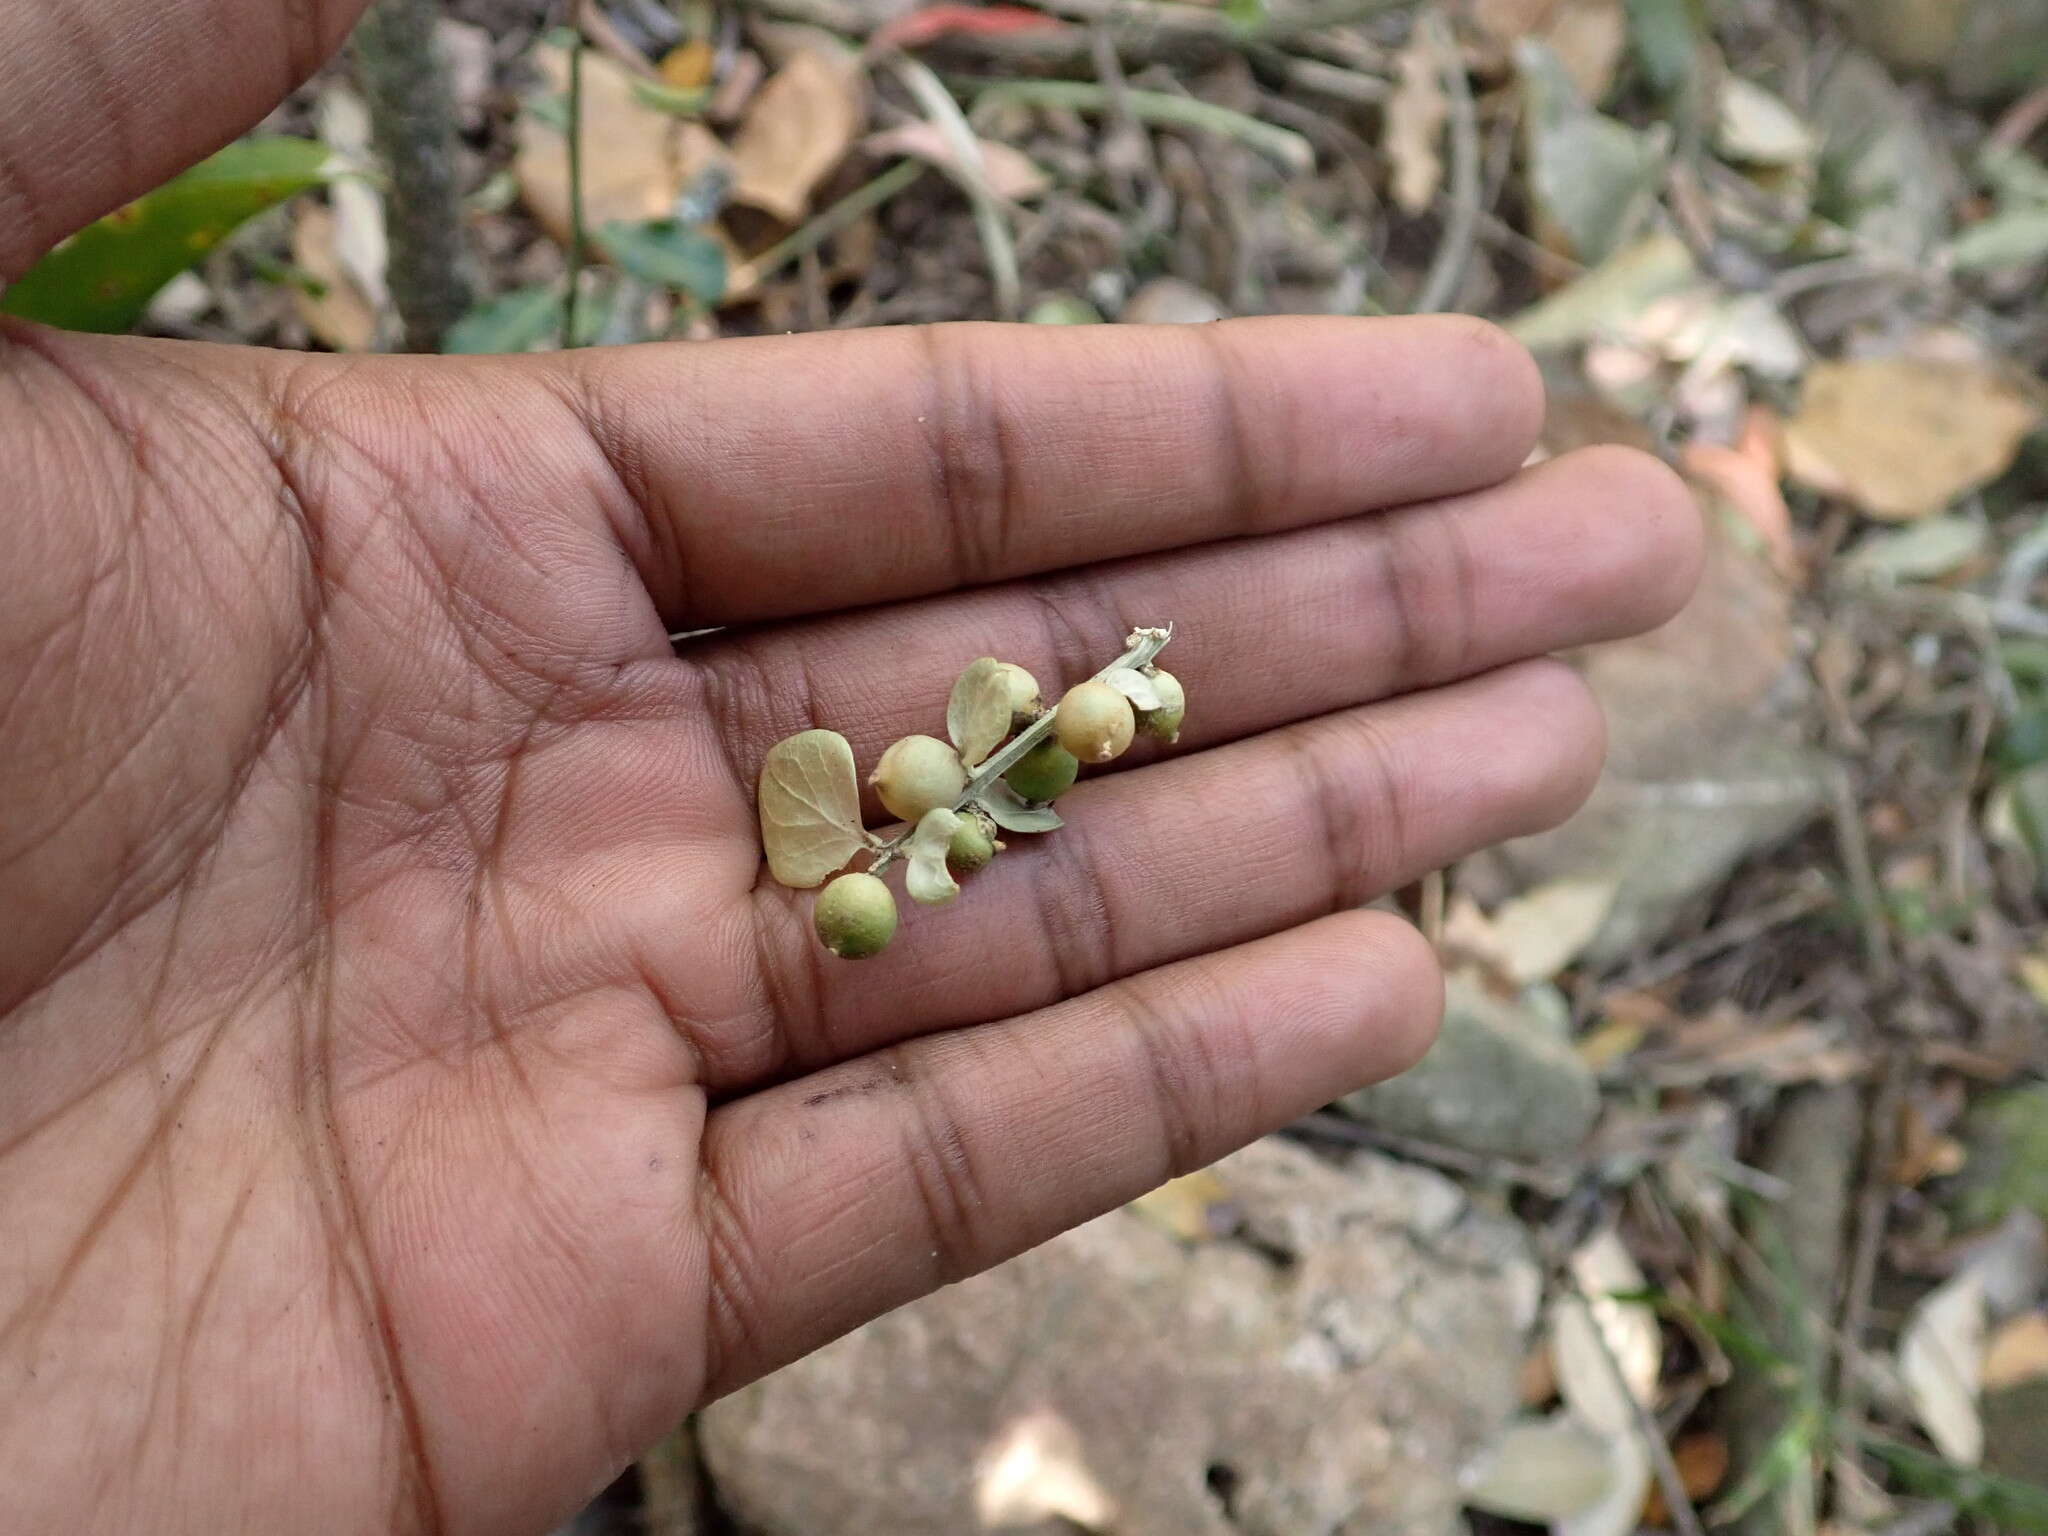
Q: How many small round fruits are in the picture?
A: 7